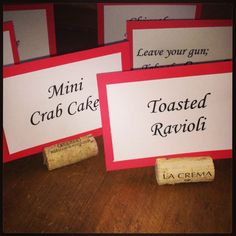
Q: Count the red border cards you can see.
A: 6